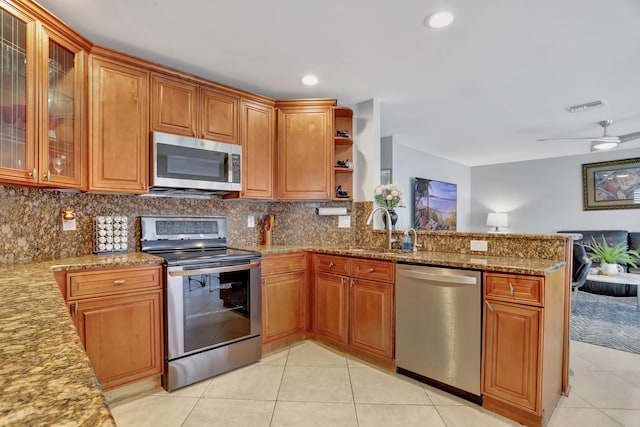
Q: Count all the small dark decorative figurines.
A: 3